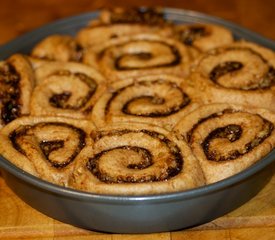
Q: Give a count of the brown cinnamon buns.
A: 11